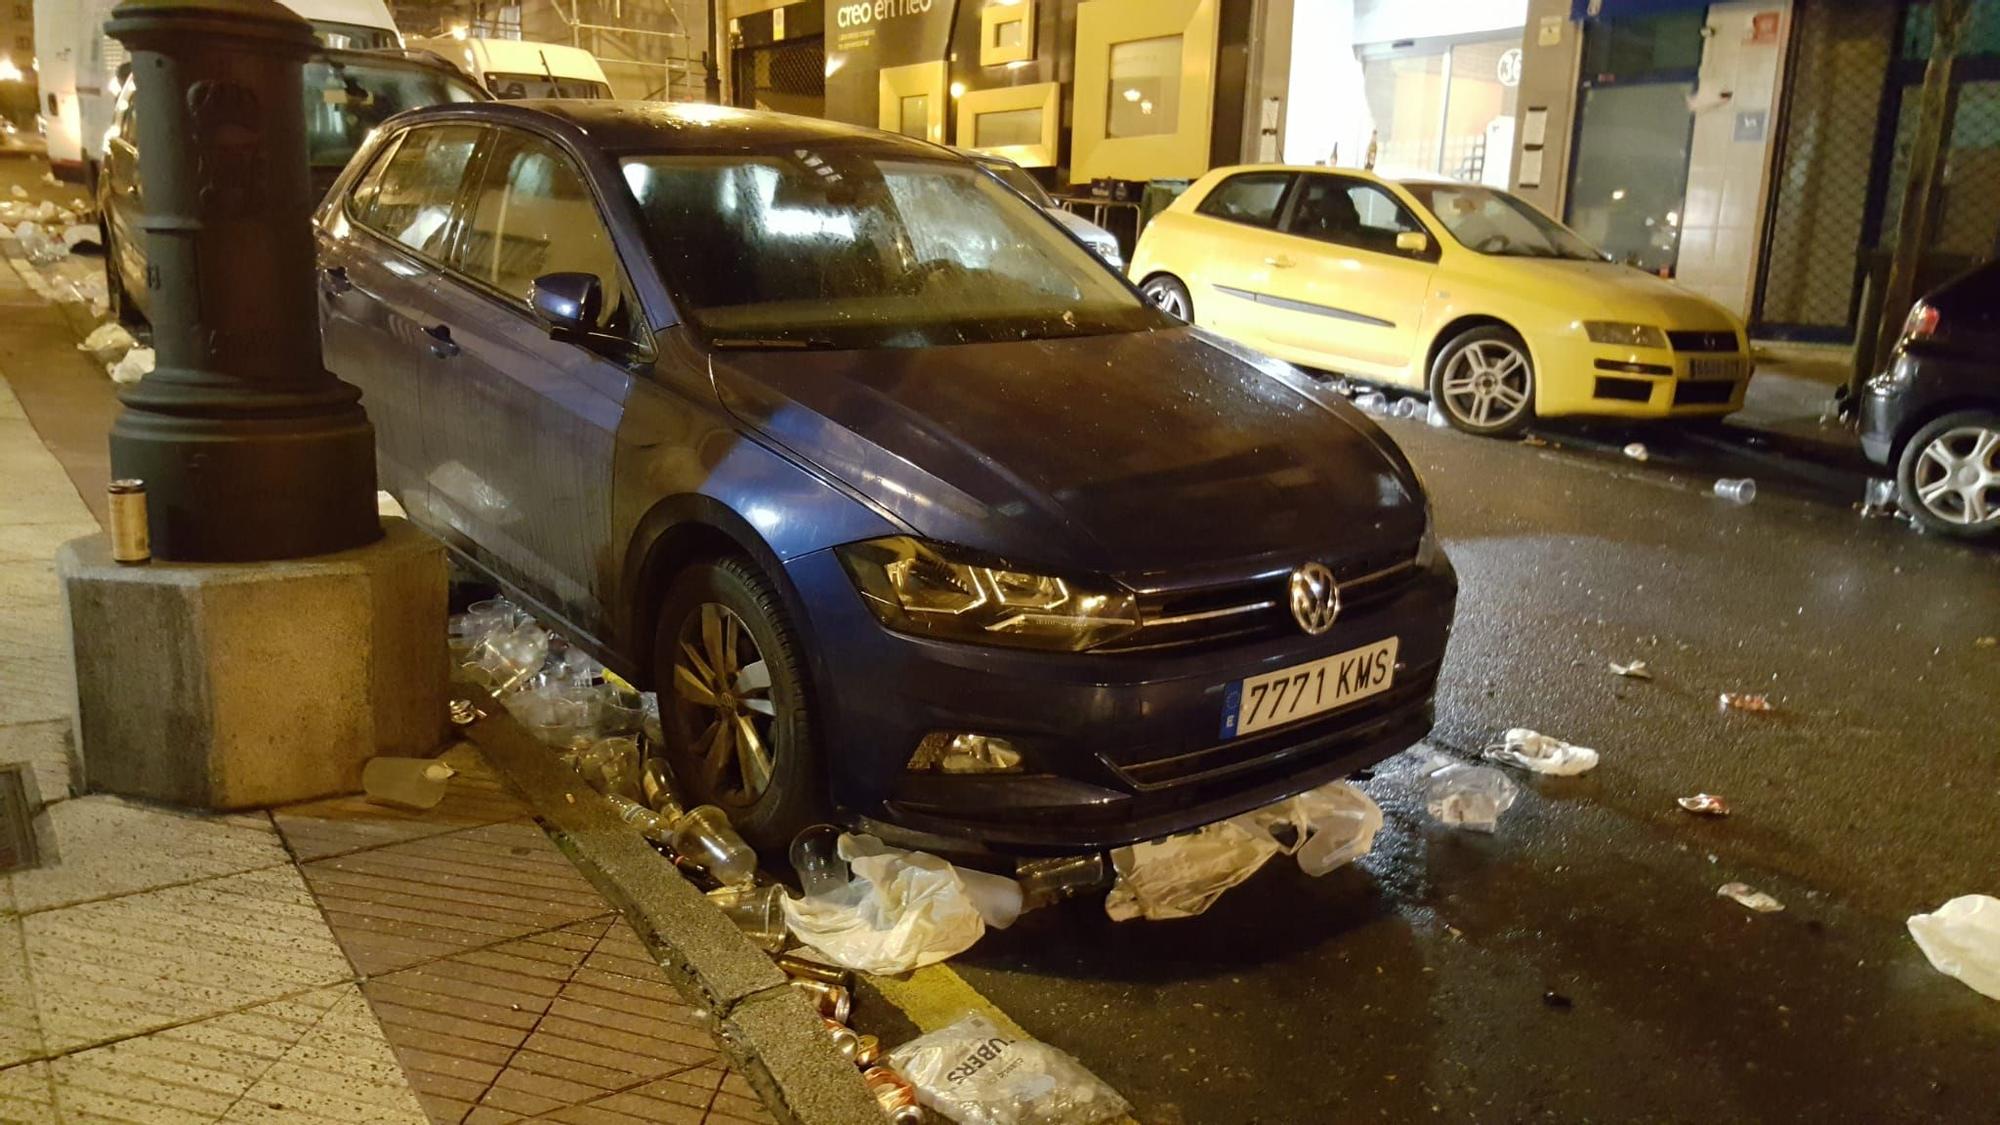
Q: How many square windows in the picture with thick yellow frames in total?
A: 4